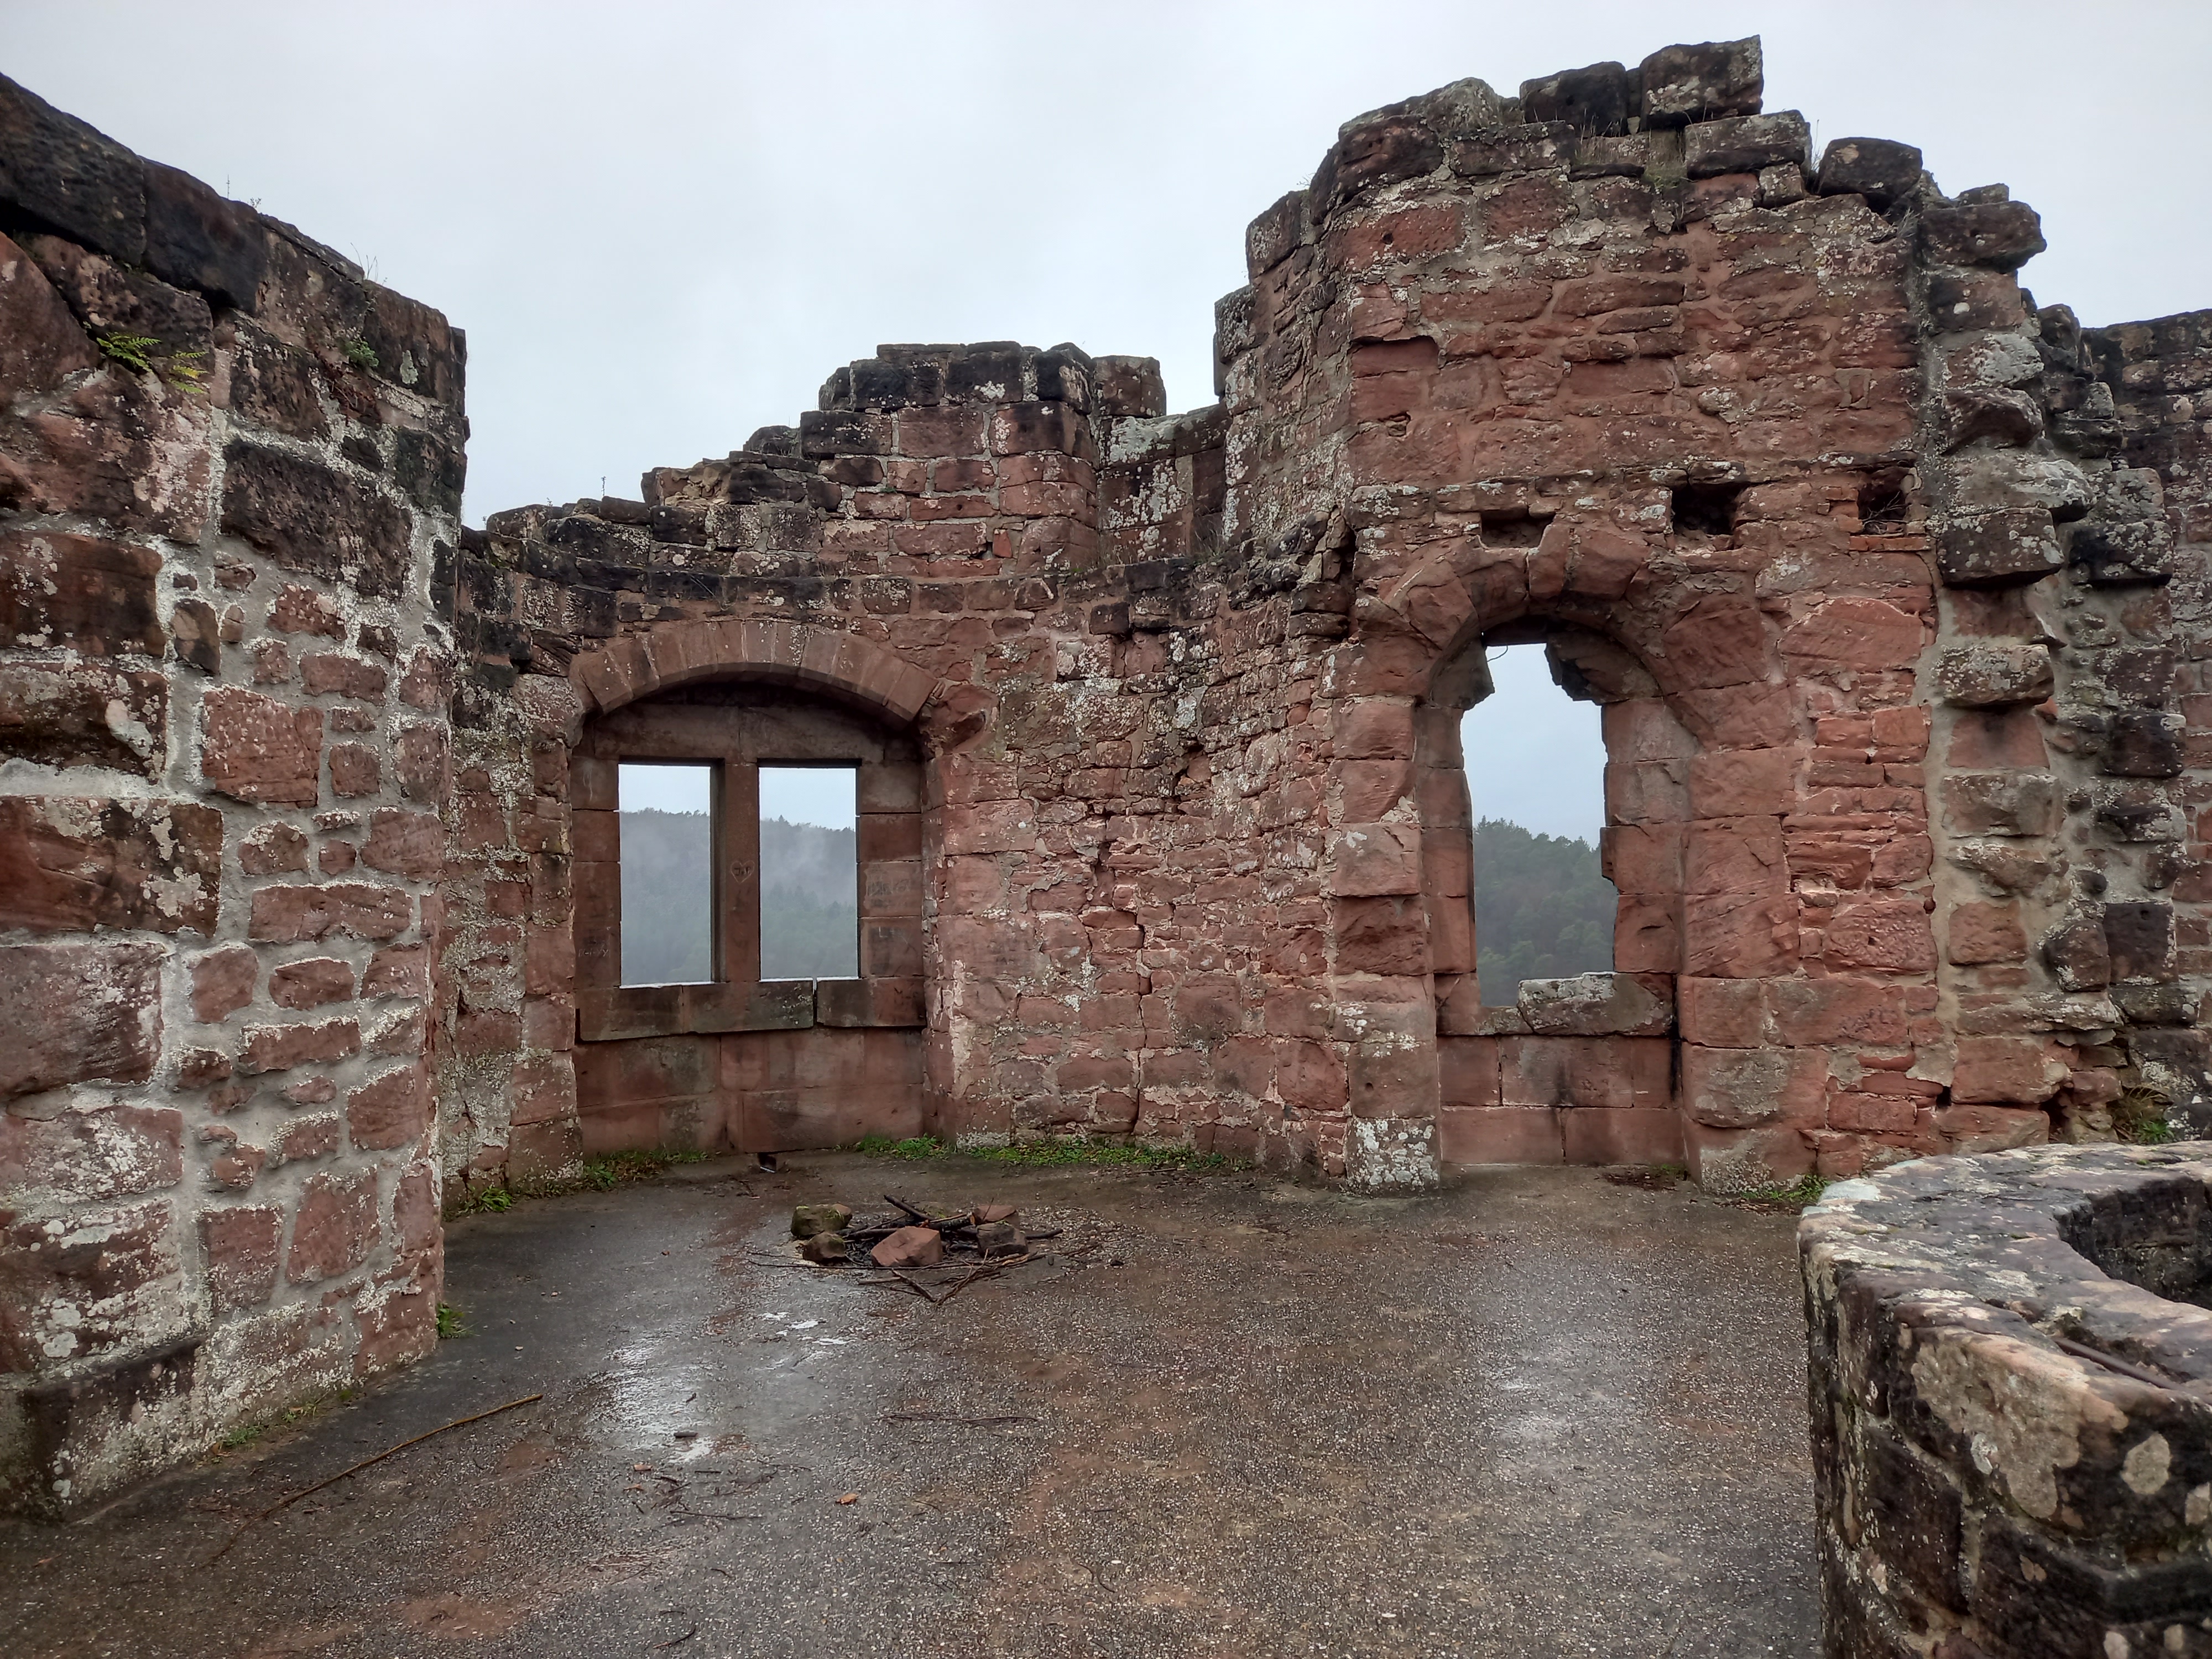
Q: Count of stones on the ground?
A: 5